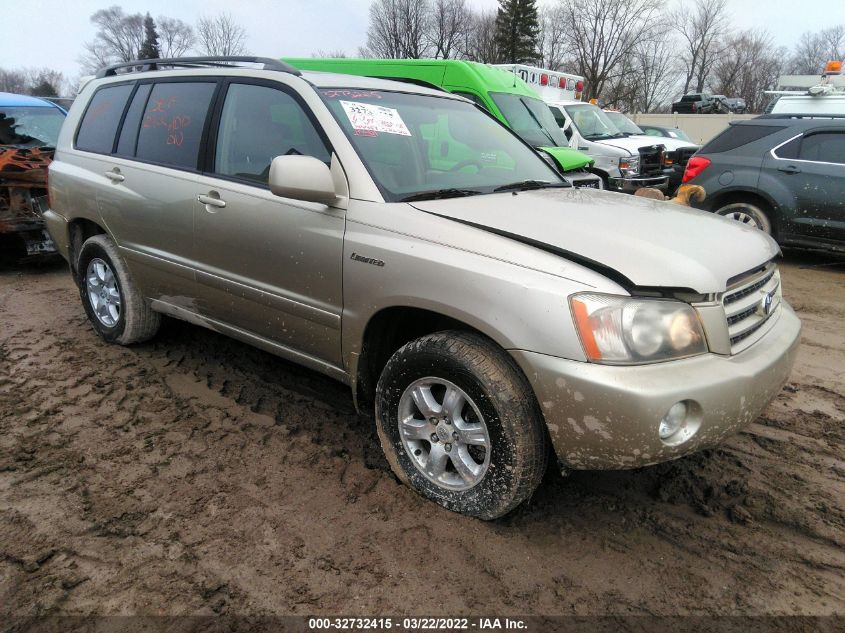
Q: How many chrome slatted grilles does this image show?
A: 1